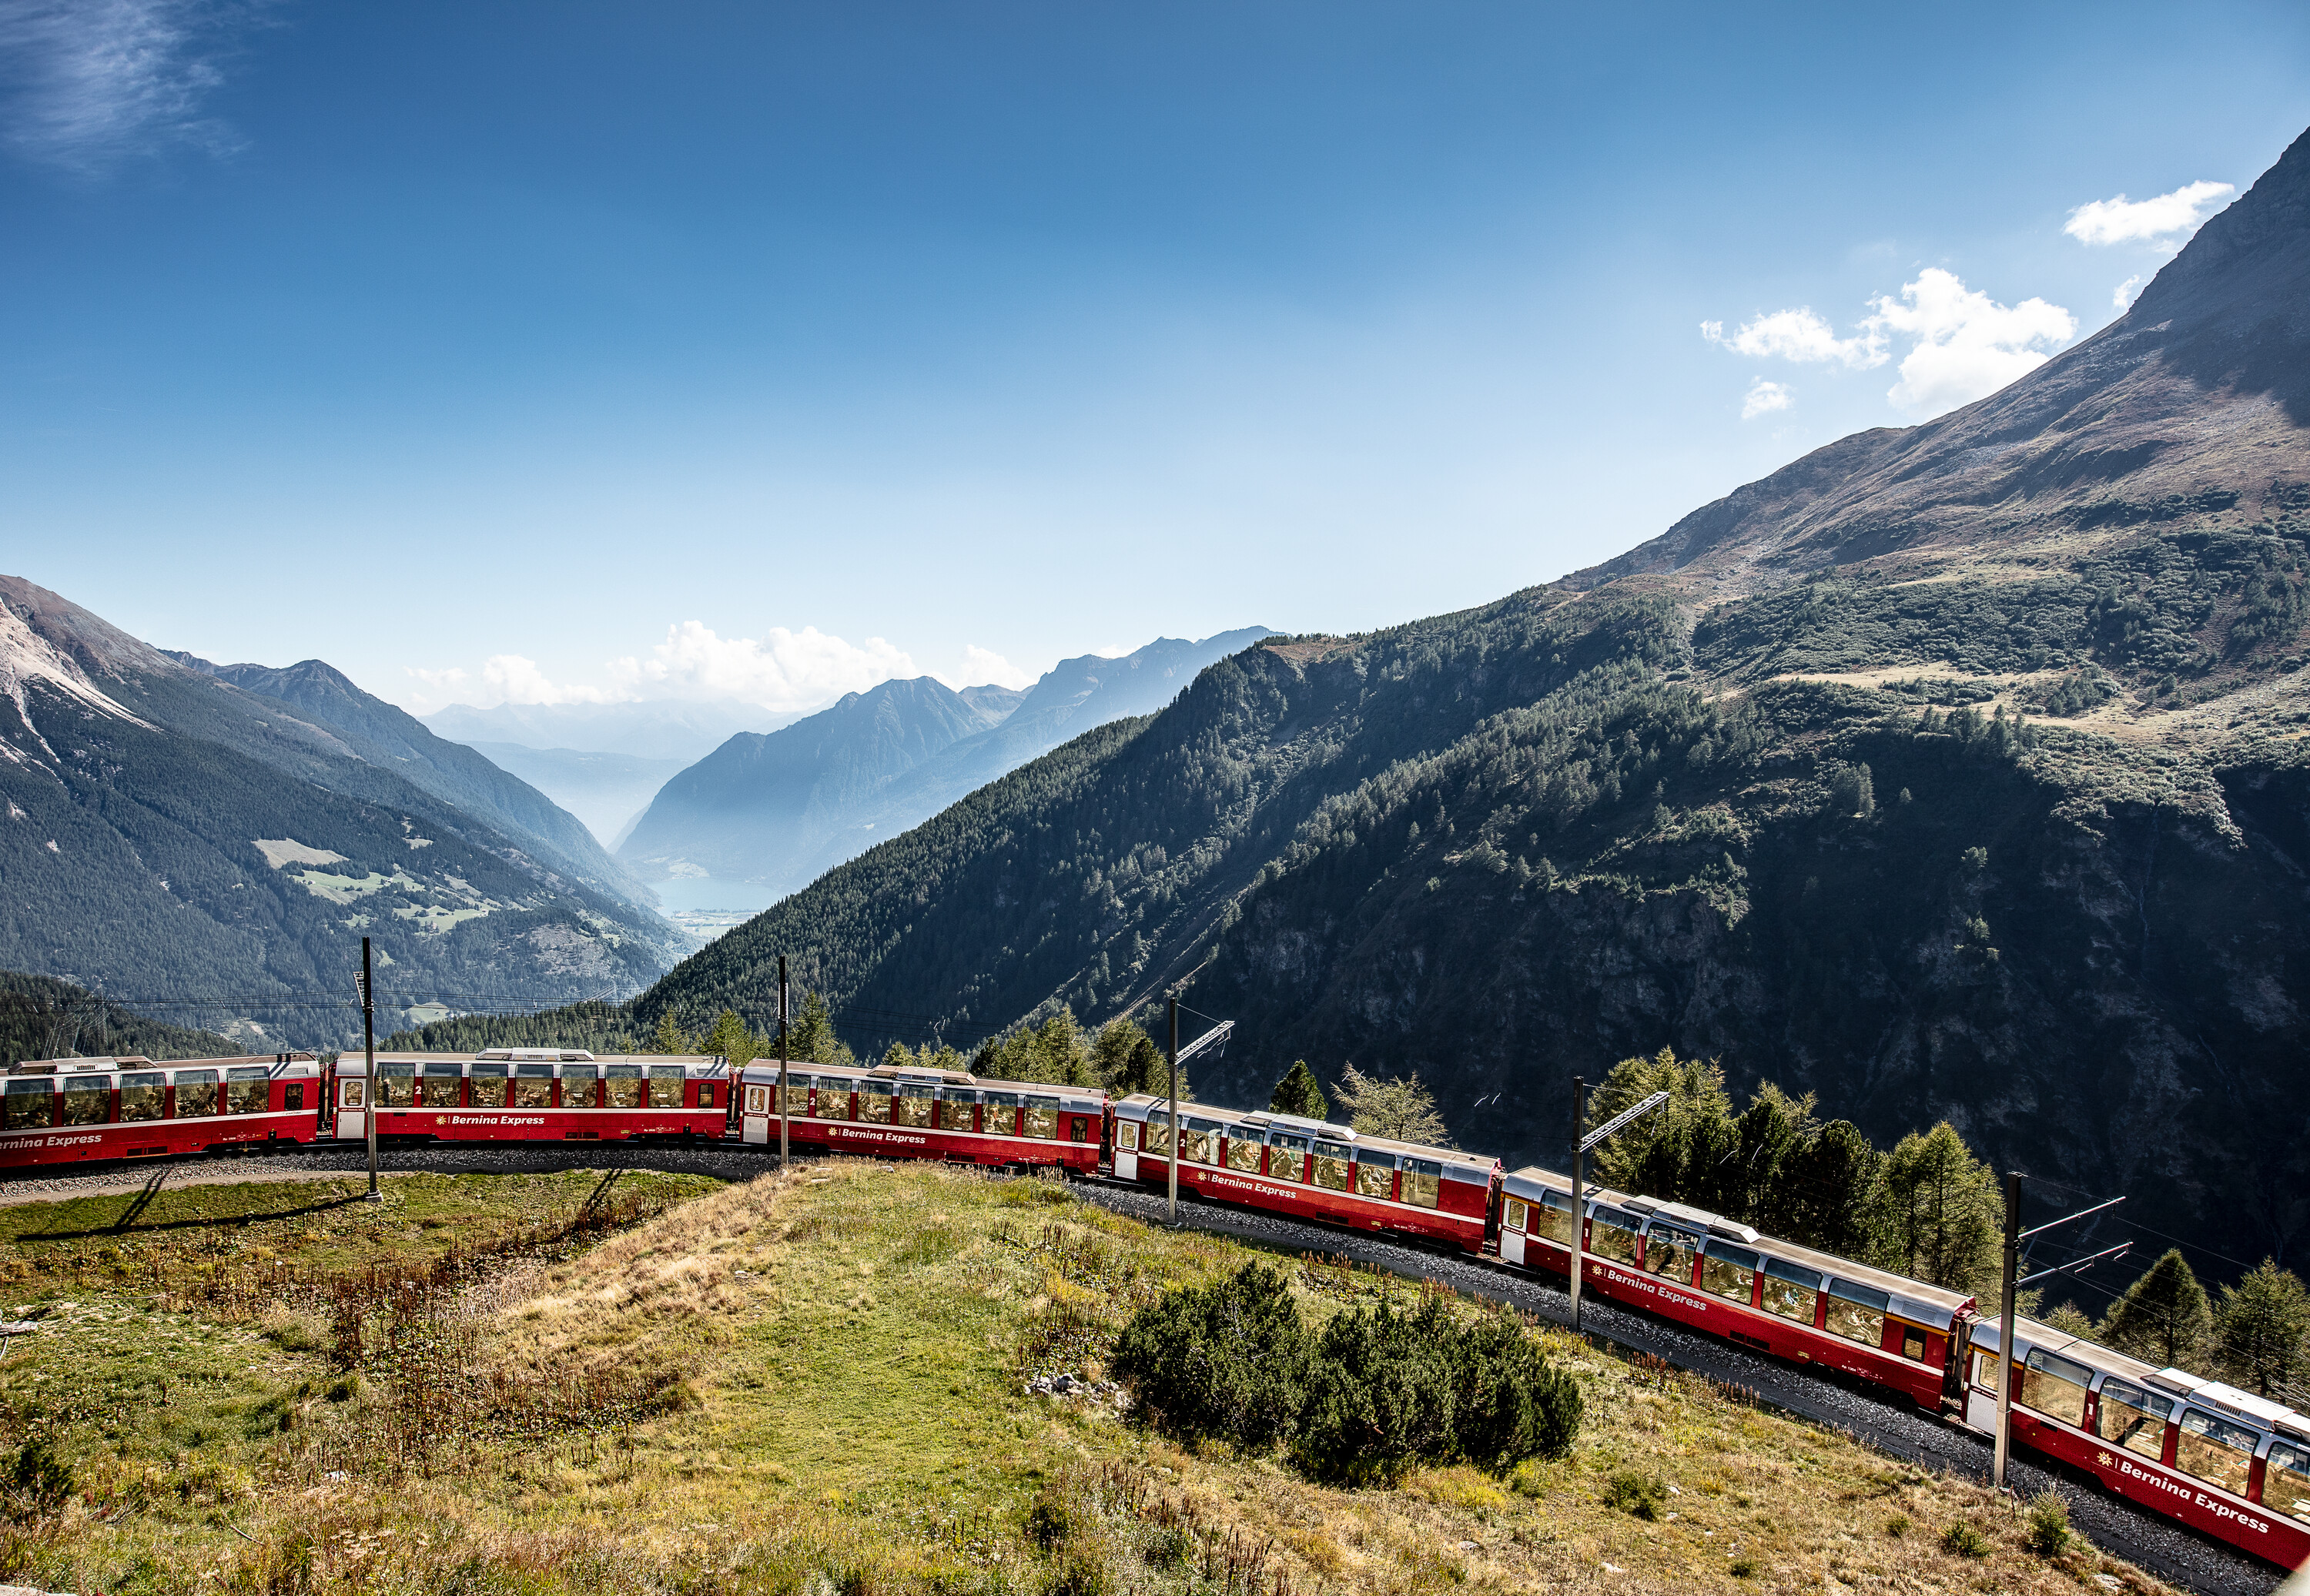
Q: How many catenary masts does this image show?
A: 5